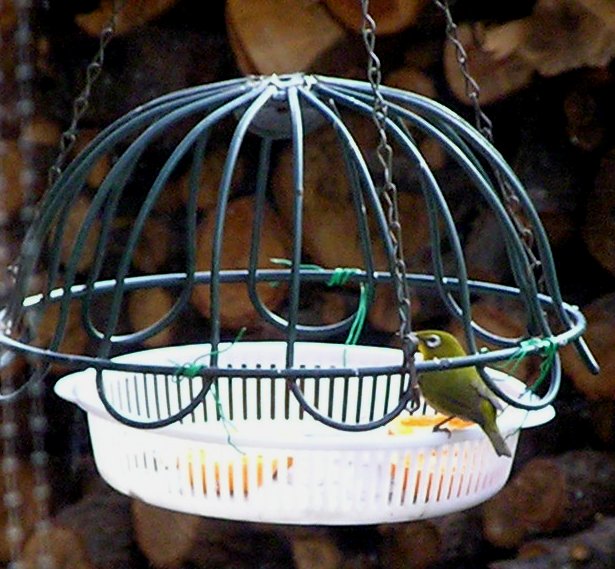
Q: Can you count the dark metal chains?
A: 3